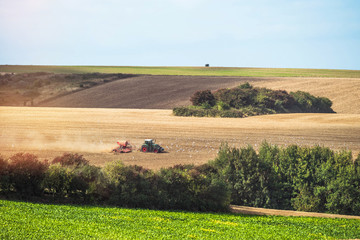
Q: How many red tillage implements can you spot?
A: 1